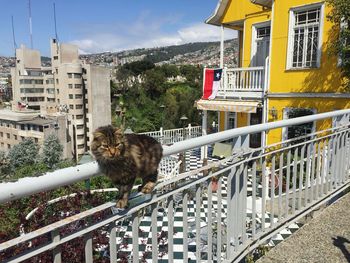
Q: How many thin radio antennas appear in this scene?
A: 3